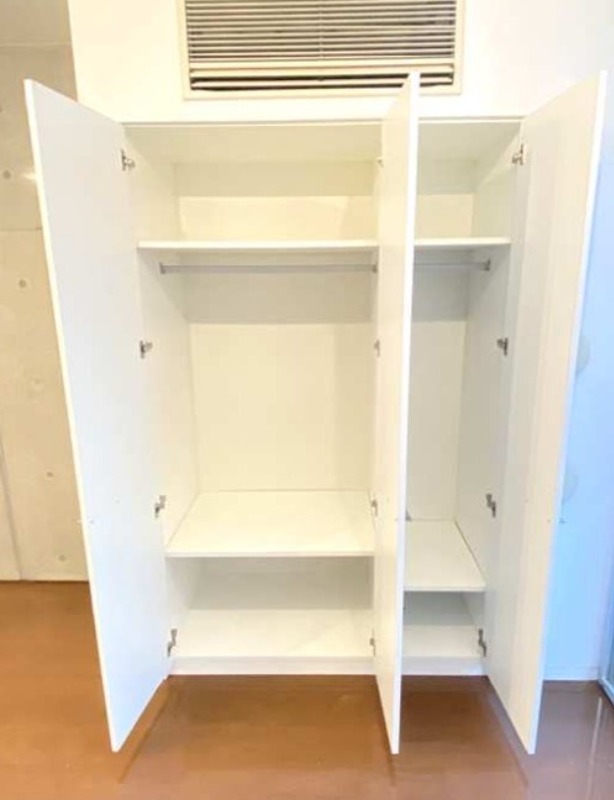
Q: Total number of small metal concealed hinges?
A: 12